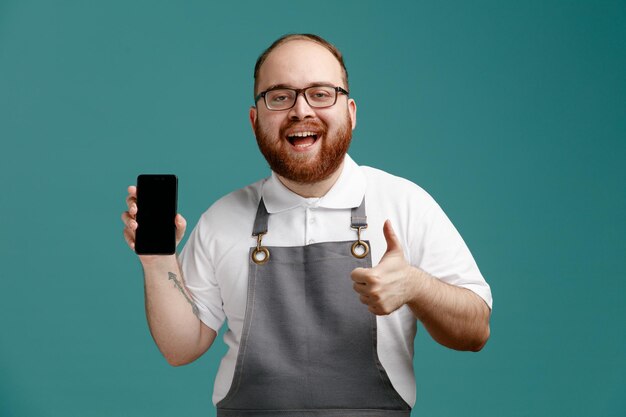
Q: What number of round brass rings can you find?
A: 2